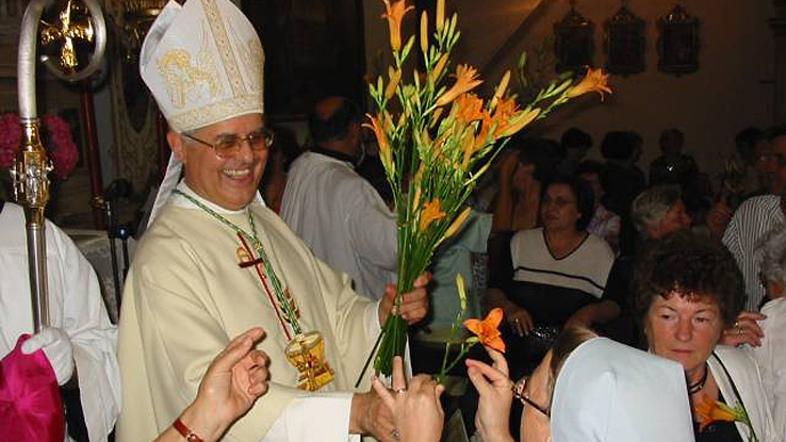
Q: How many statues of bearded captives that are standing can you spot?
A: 0